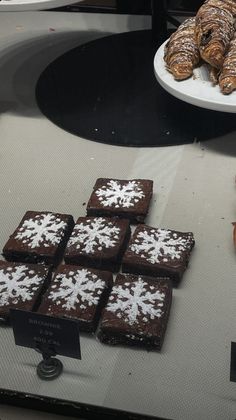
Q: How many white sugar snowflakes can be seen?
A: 7